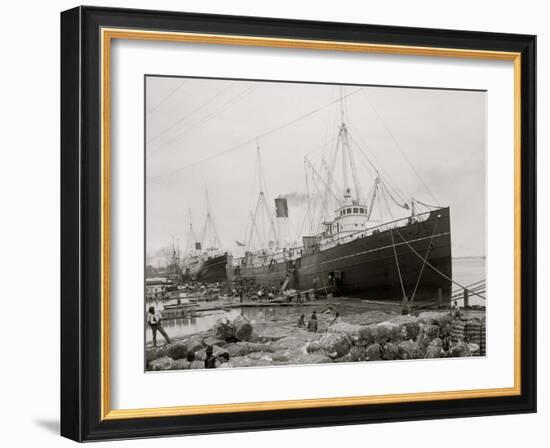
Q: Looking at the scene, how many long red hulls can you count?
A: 0